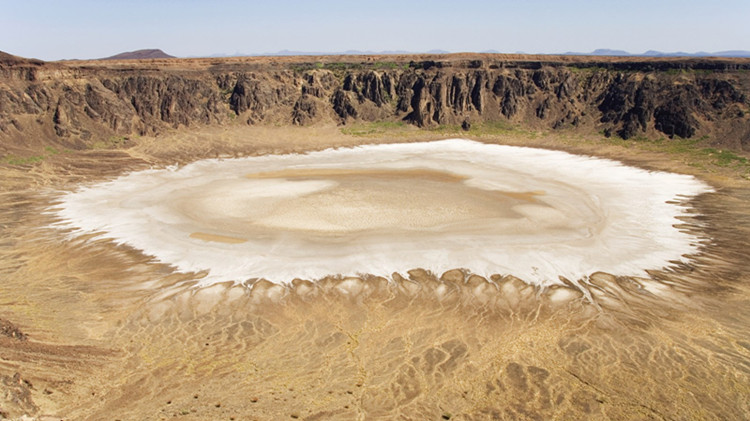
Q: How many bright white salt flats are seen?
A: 1